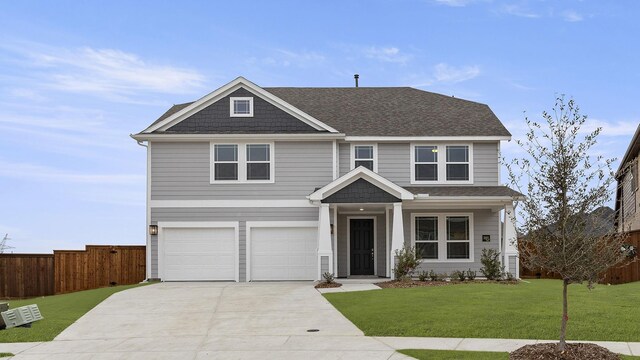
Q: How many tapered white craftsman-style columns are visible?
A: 3